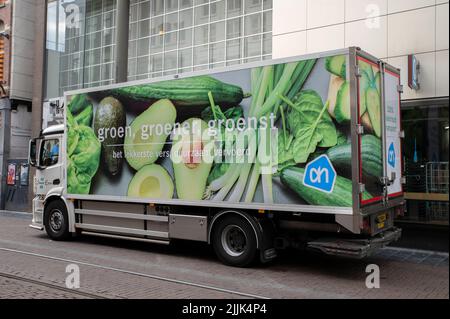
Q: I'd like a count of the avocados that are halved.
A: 3